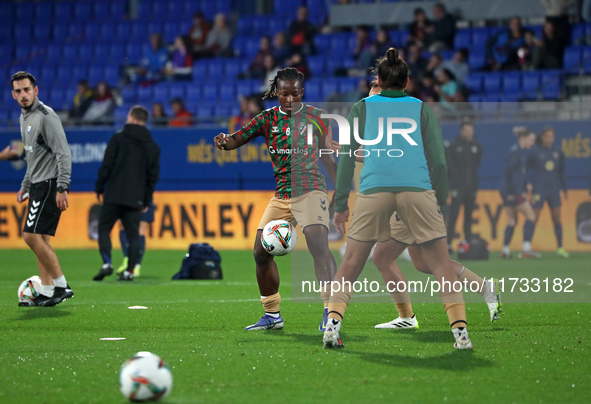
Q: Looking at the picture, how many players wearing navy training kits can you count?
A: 2